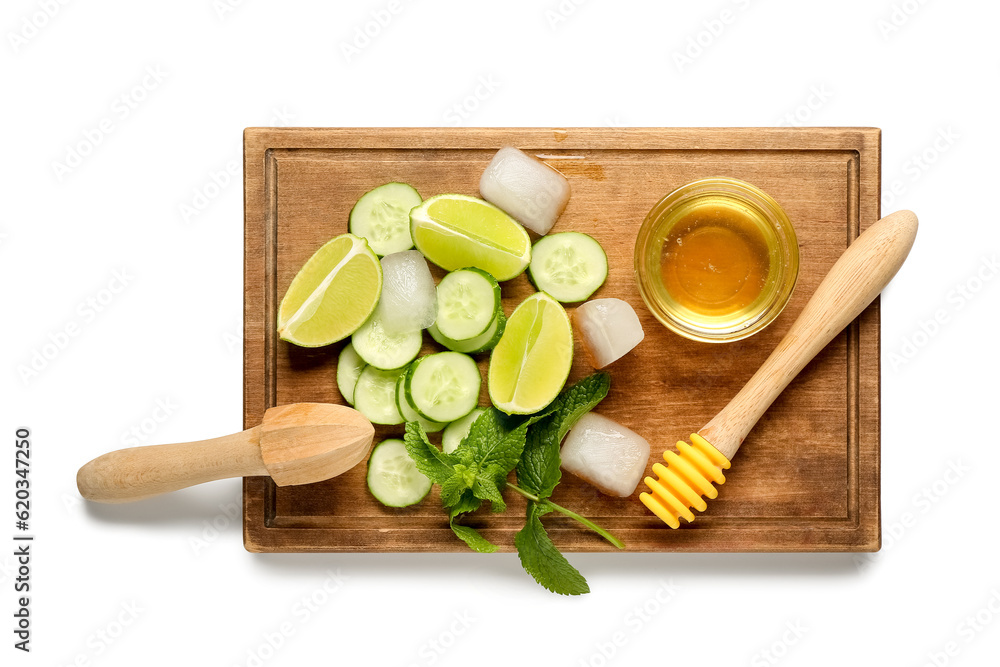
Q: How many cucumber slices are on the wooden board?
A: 11